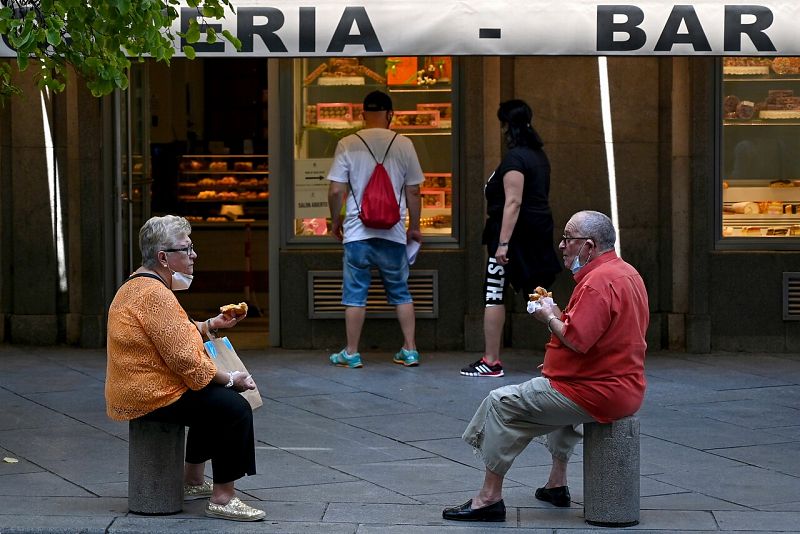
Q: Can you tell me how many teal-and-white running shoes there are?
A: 2